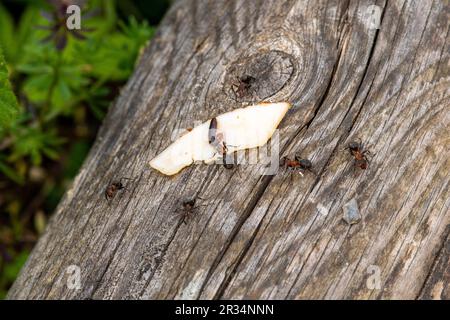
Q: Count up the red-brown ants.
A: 6